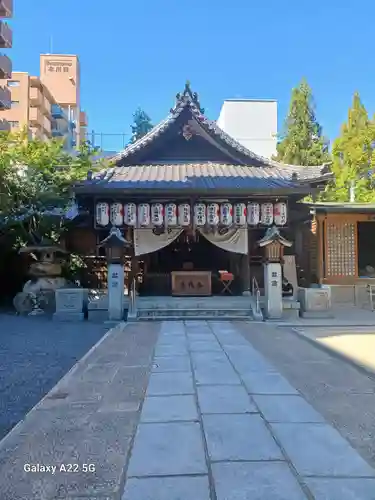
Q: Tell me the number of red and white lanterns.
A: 14